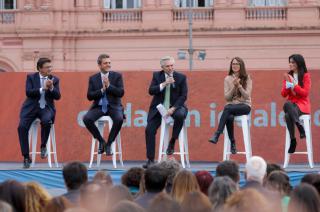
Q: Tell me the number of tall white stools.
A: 5